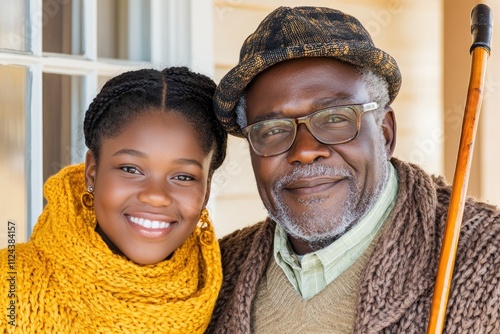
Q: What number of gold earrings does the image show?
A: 2